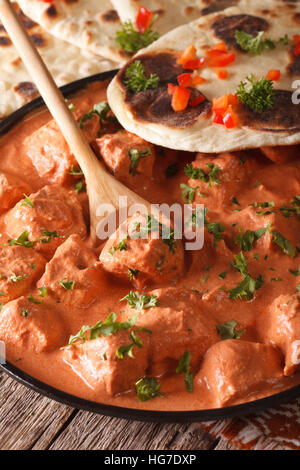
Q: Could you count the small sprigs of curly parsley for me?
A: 4